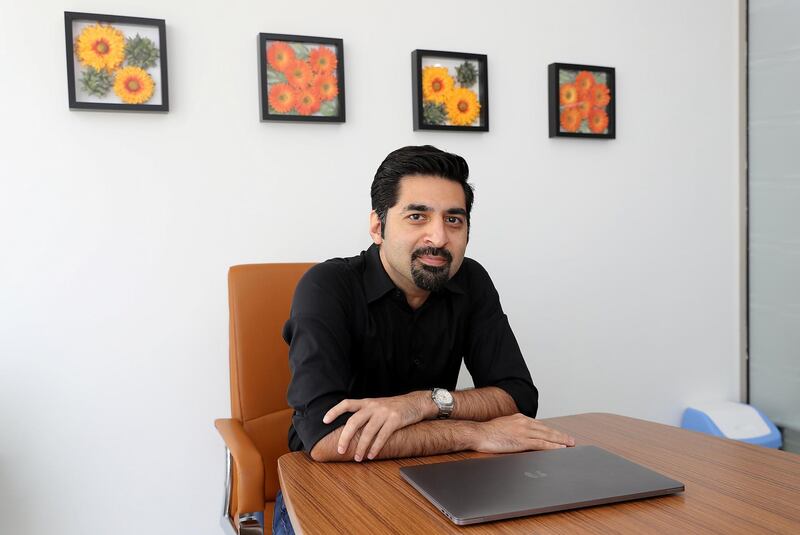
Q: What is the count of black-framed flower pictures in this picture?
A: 4